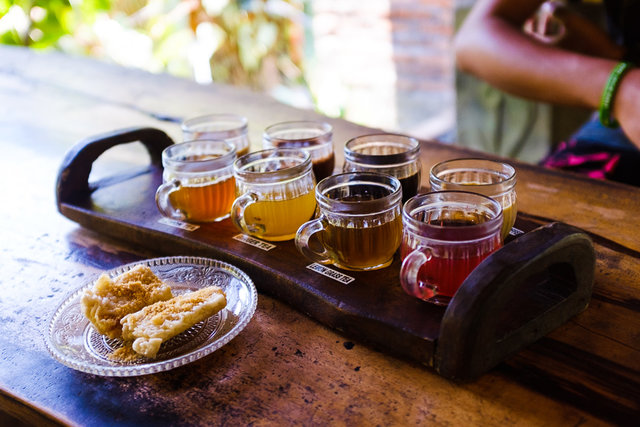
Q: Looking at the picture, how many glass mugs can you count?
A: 8